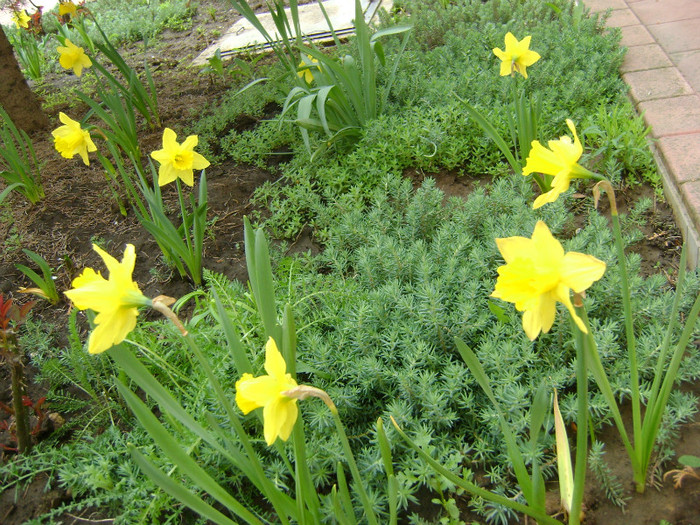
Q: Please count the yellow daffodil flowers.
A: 11